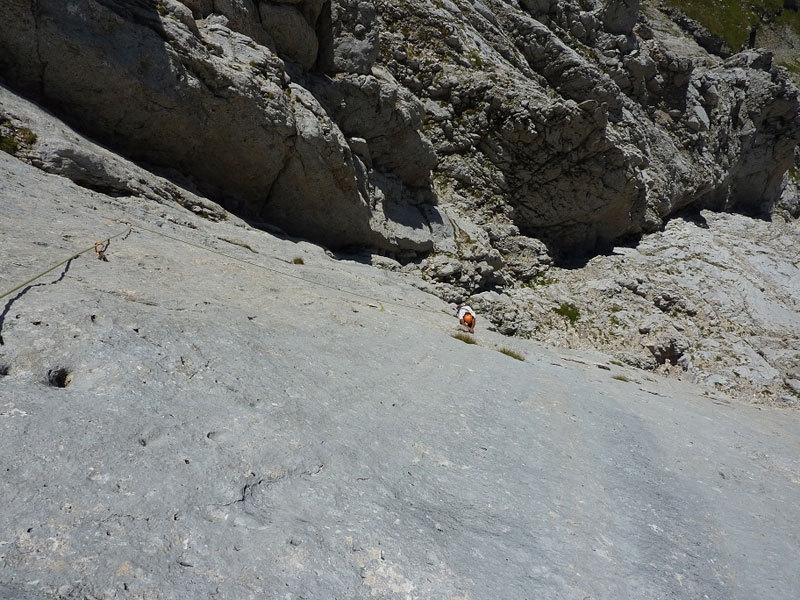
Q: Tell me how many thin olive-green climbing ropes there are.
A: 1